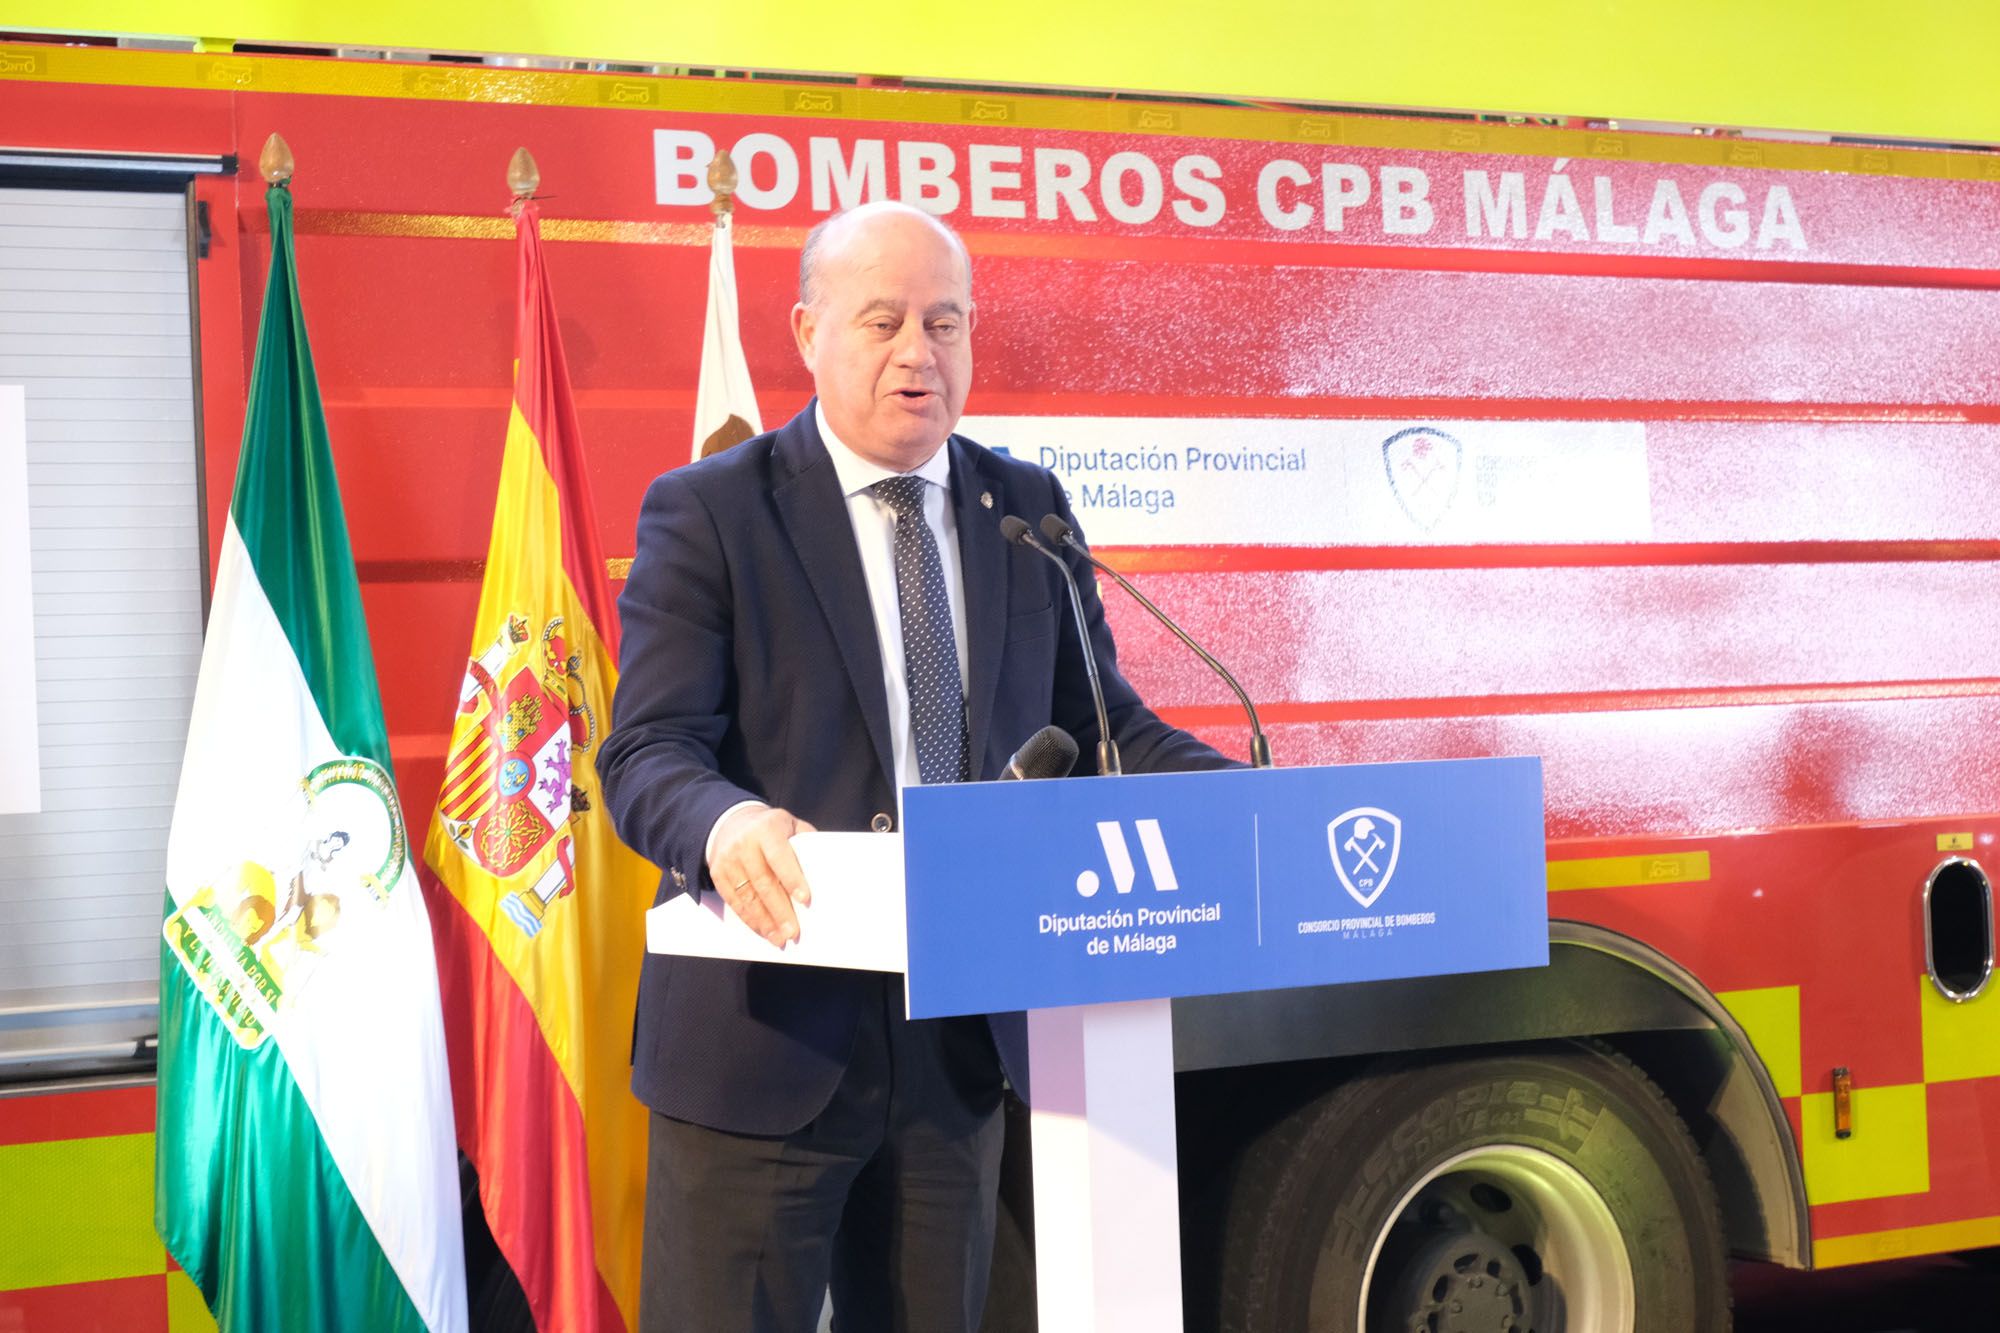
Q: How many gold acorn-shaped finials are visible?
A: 3